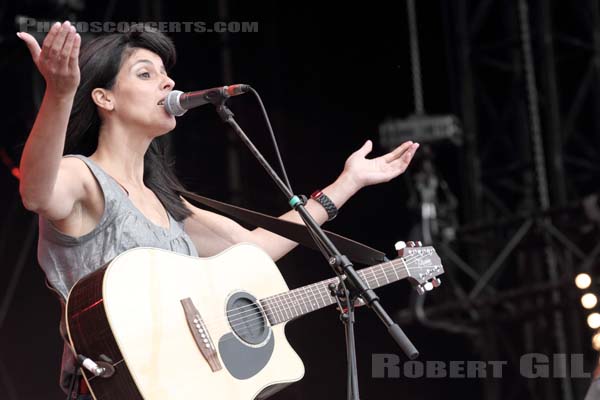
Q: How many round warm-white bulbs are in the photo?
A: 4